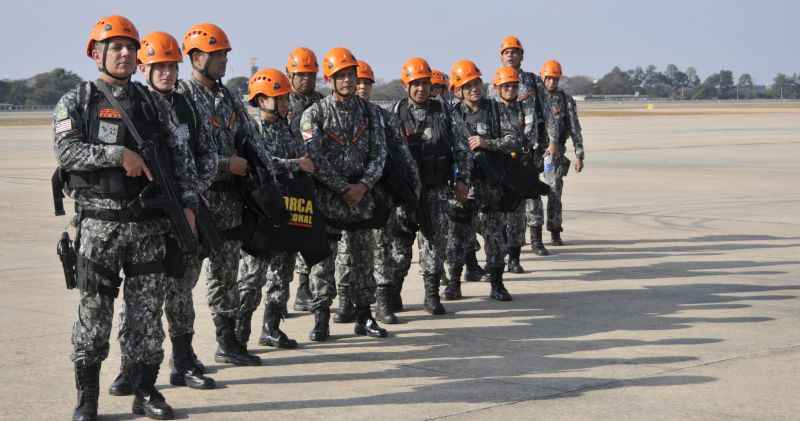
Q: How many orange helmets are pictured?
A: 13